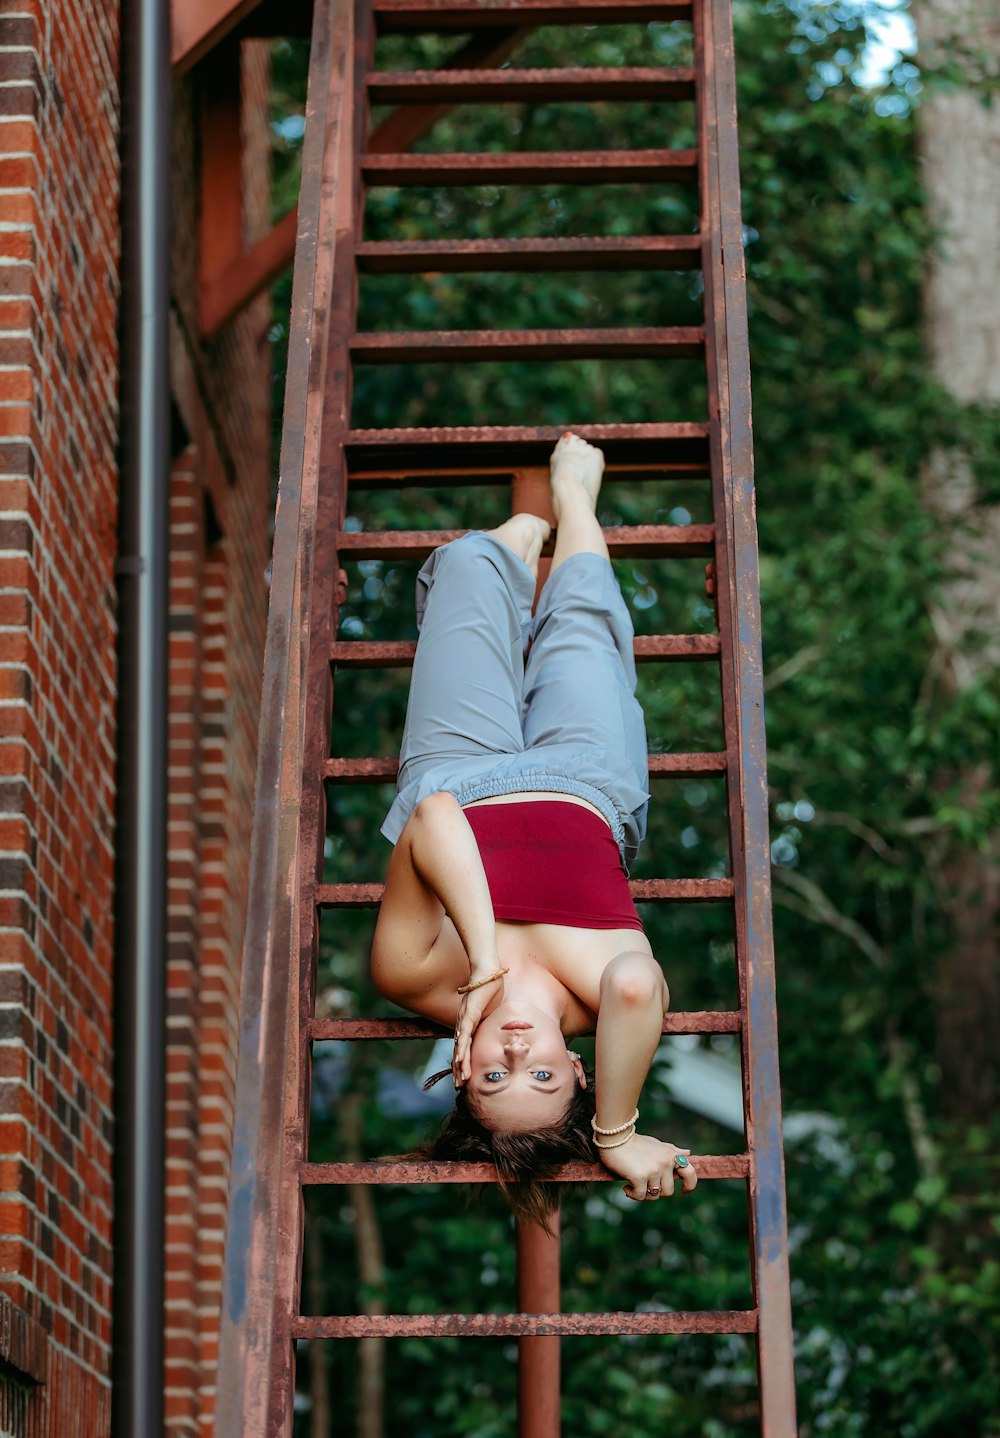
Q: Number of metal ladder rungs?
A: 13